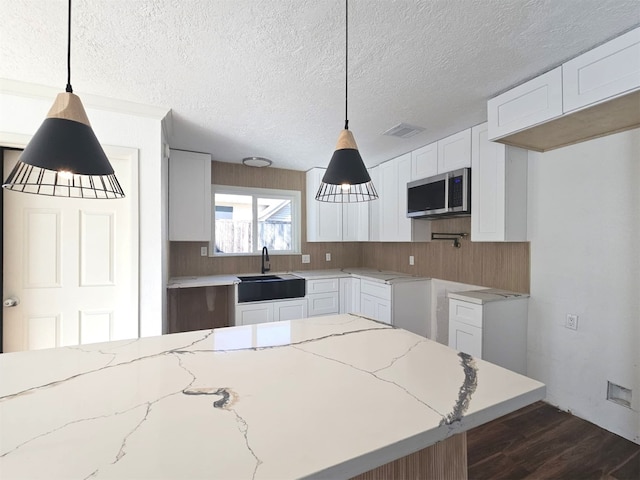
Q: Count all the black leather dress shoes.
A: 0